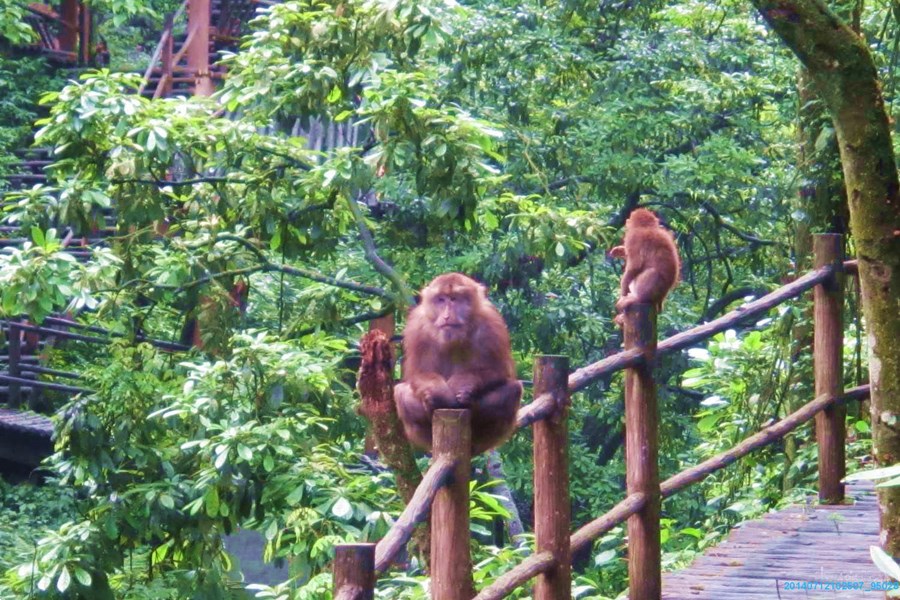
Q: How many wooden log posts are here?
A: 5